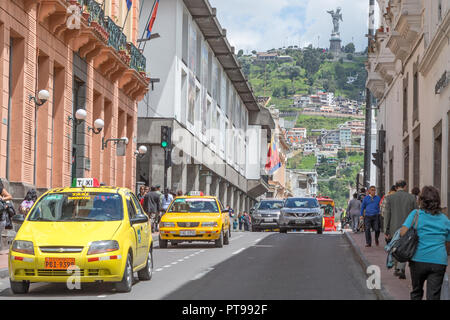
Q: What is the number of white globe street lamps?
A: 5